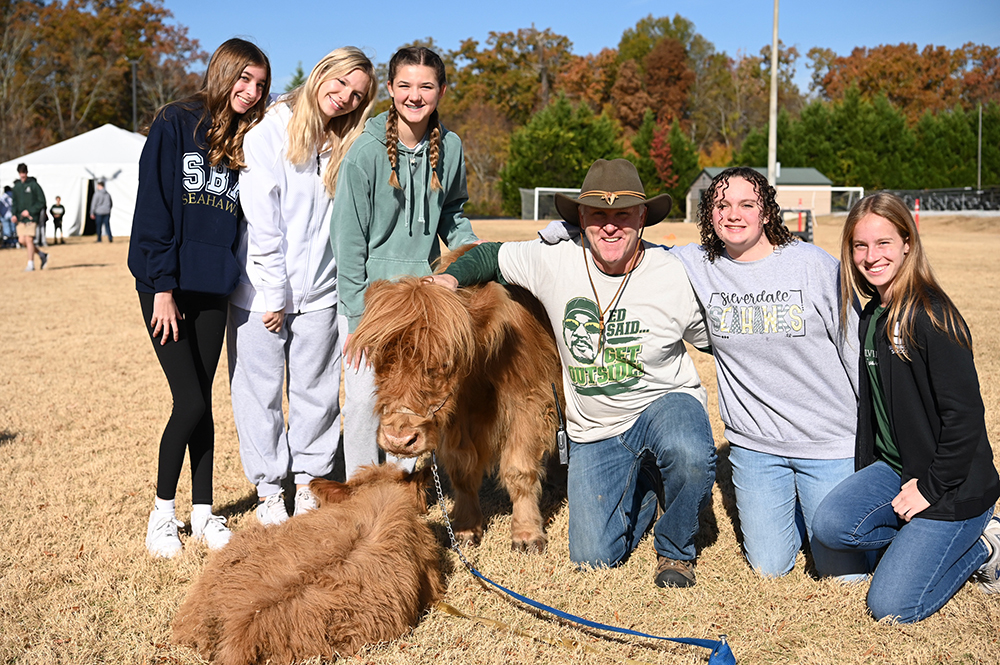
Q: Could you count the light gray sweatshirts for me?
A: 1